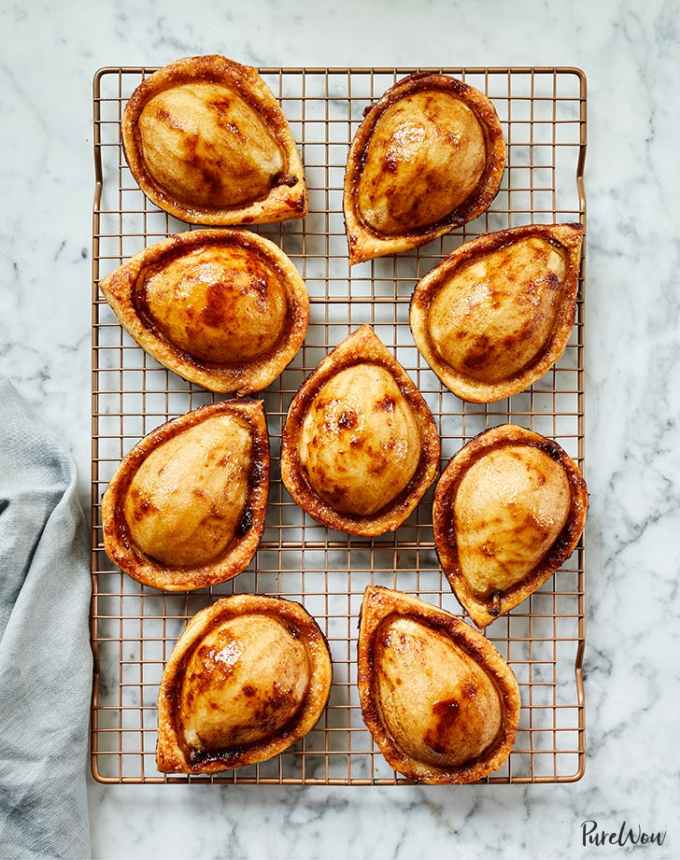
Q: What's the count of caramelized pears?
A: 9